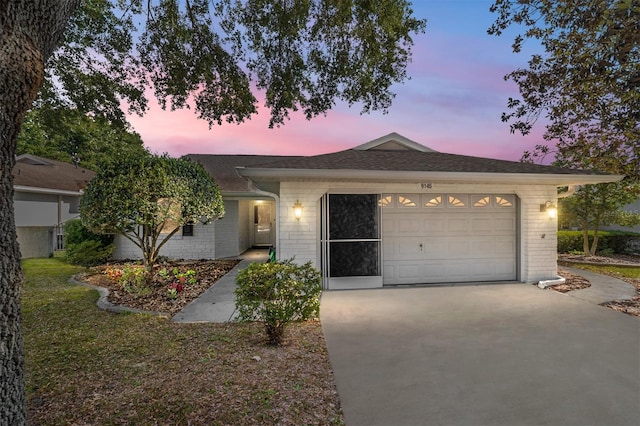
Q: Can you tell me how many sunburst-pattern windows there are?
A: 6